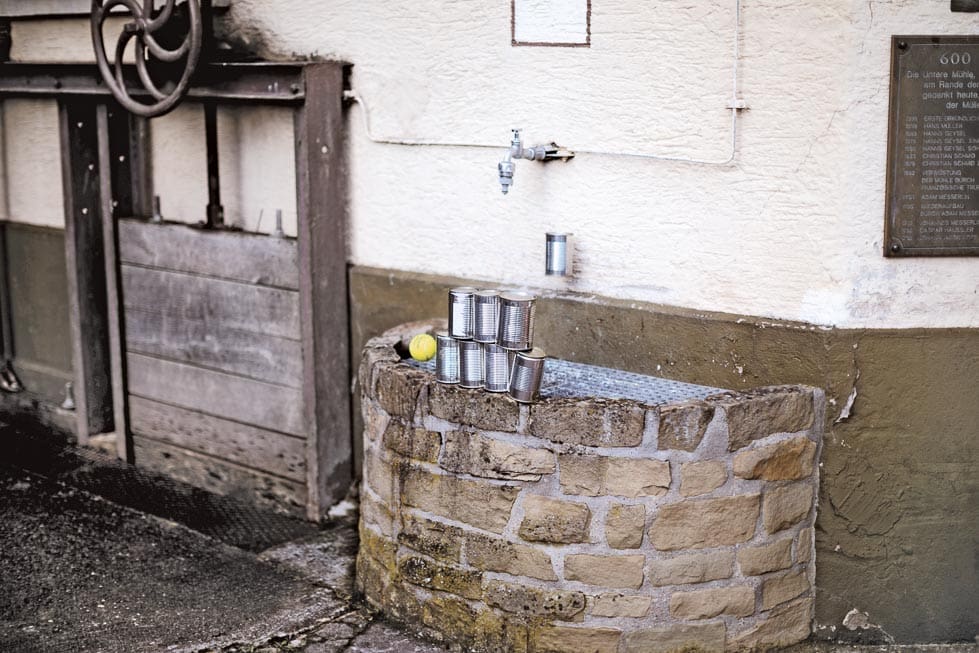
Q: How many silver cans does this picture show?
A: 8